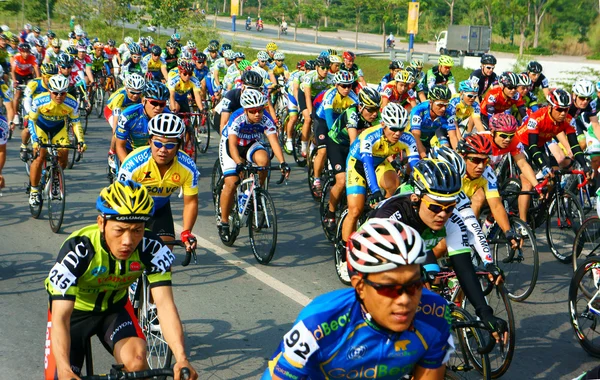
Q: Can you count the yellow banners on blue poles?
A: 2